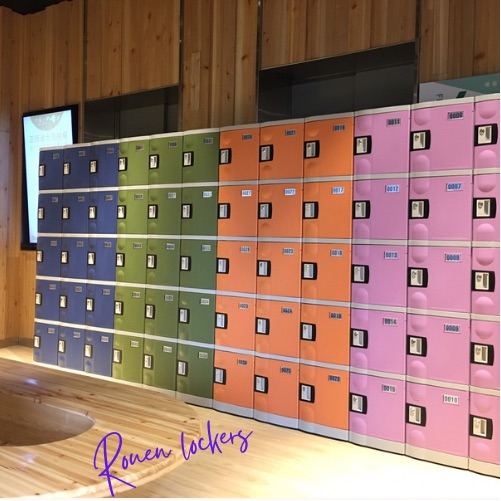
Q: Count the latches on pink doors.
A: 15